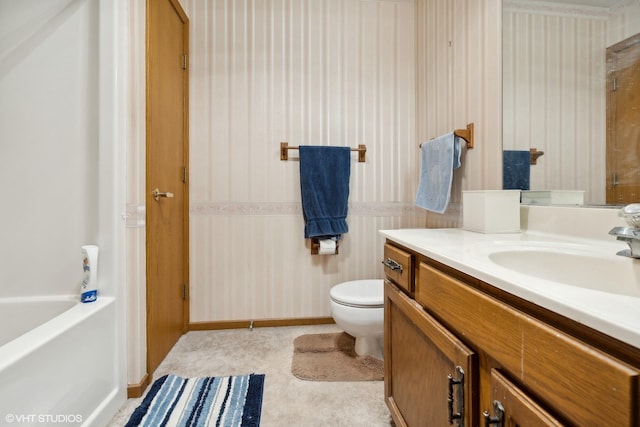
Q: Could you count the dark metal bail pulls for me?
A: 3